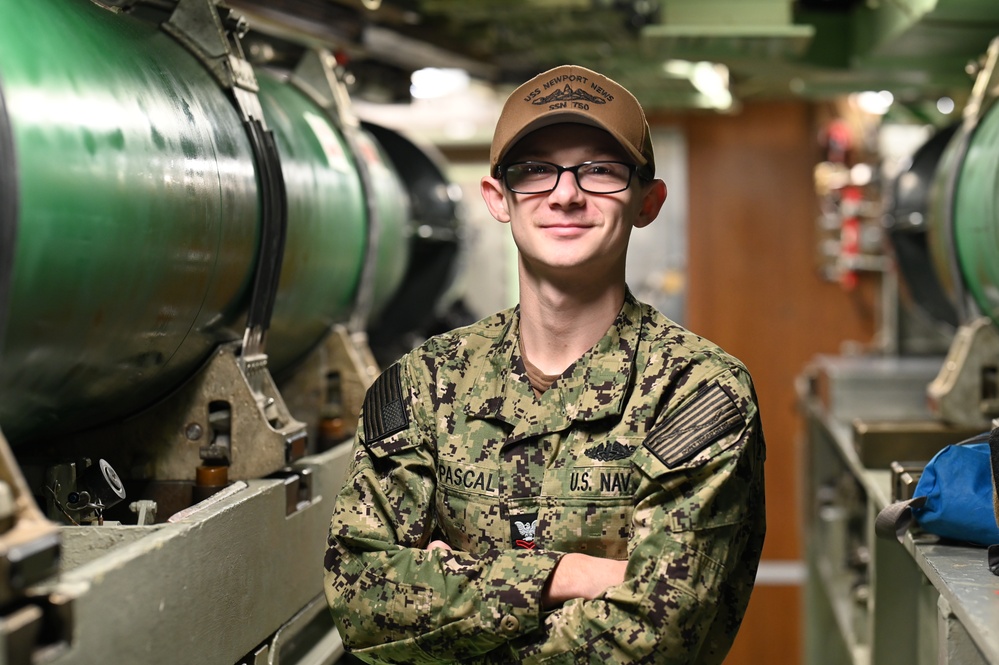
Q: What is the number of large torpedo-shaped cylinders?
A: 2